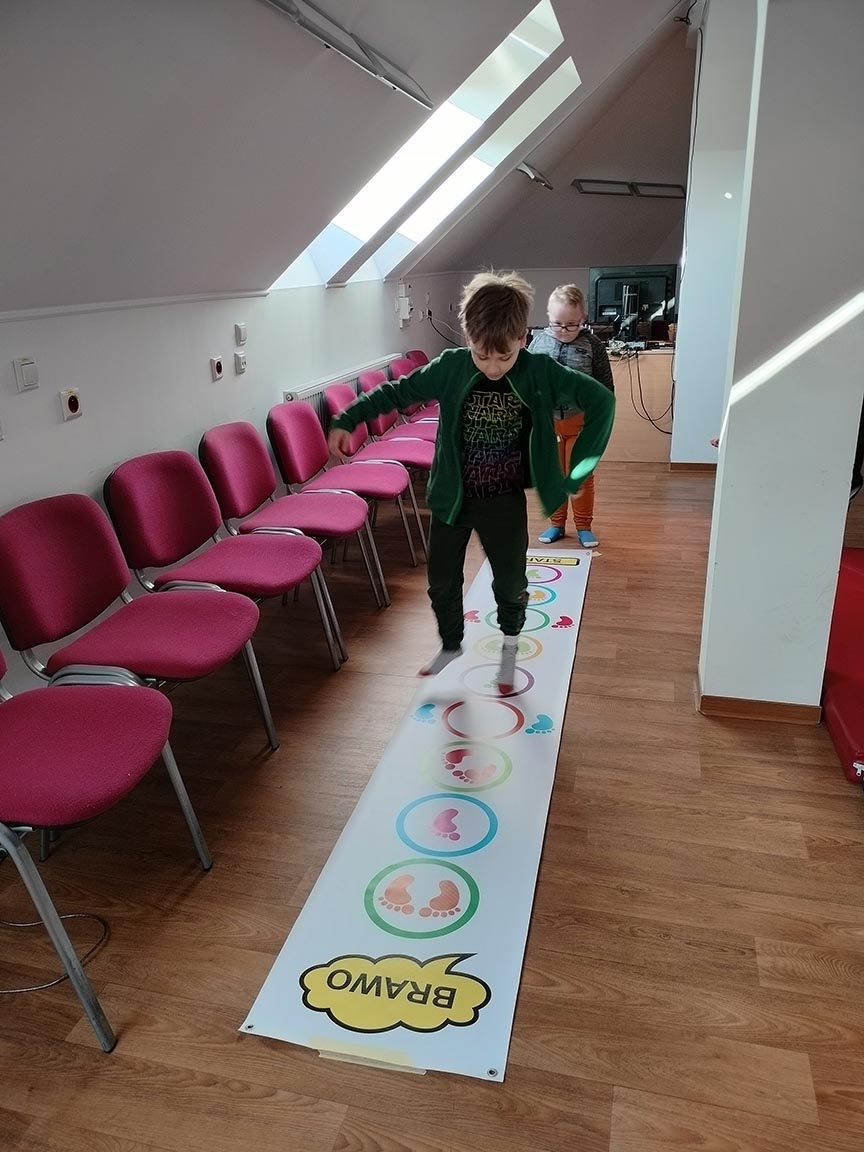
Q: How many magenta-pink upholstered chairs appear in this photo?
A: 9